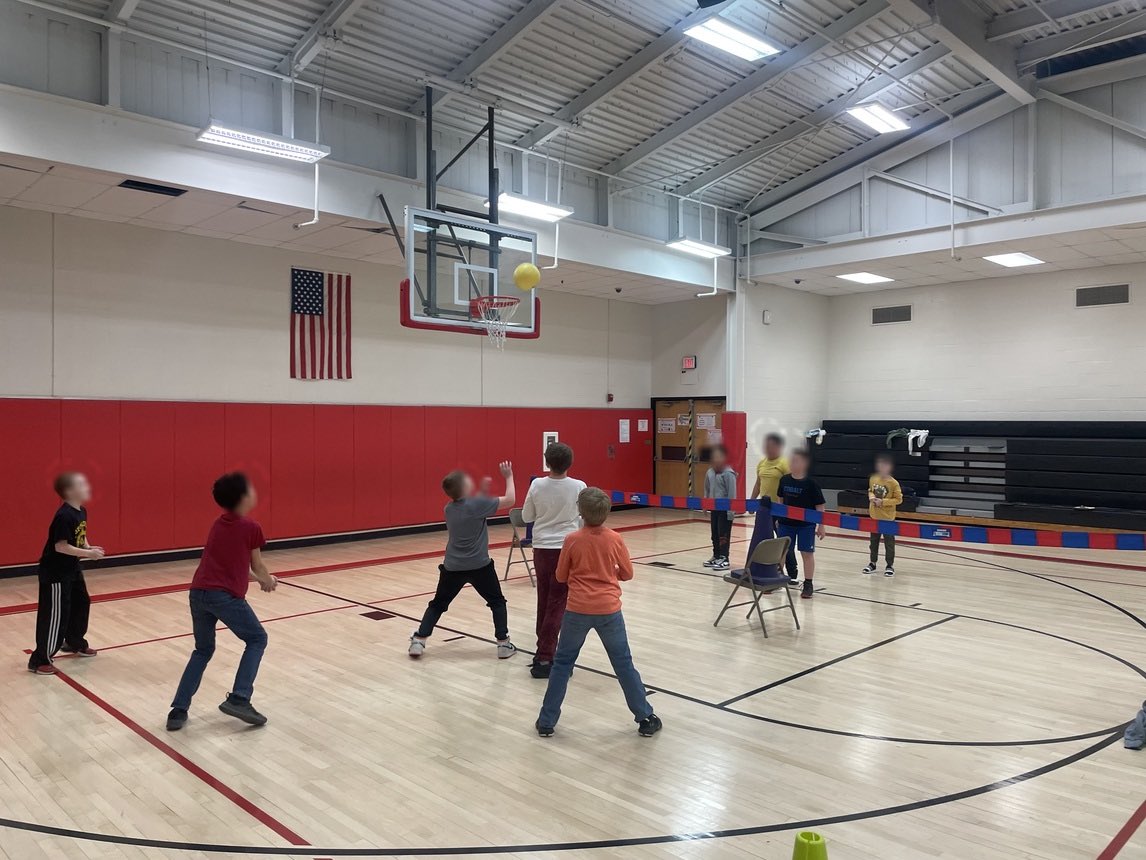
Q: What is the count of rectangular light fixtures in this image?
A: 7